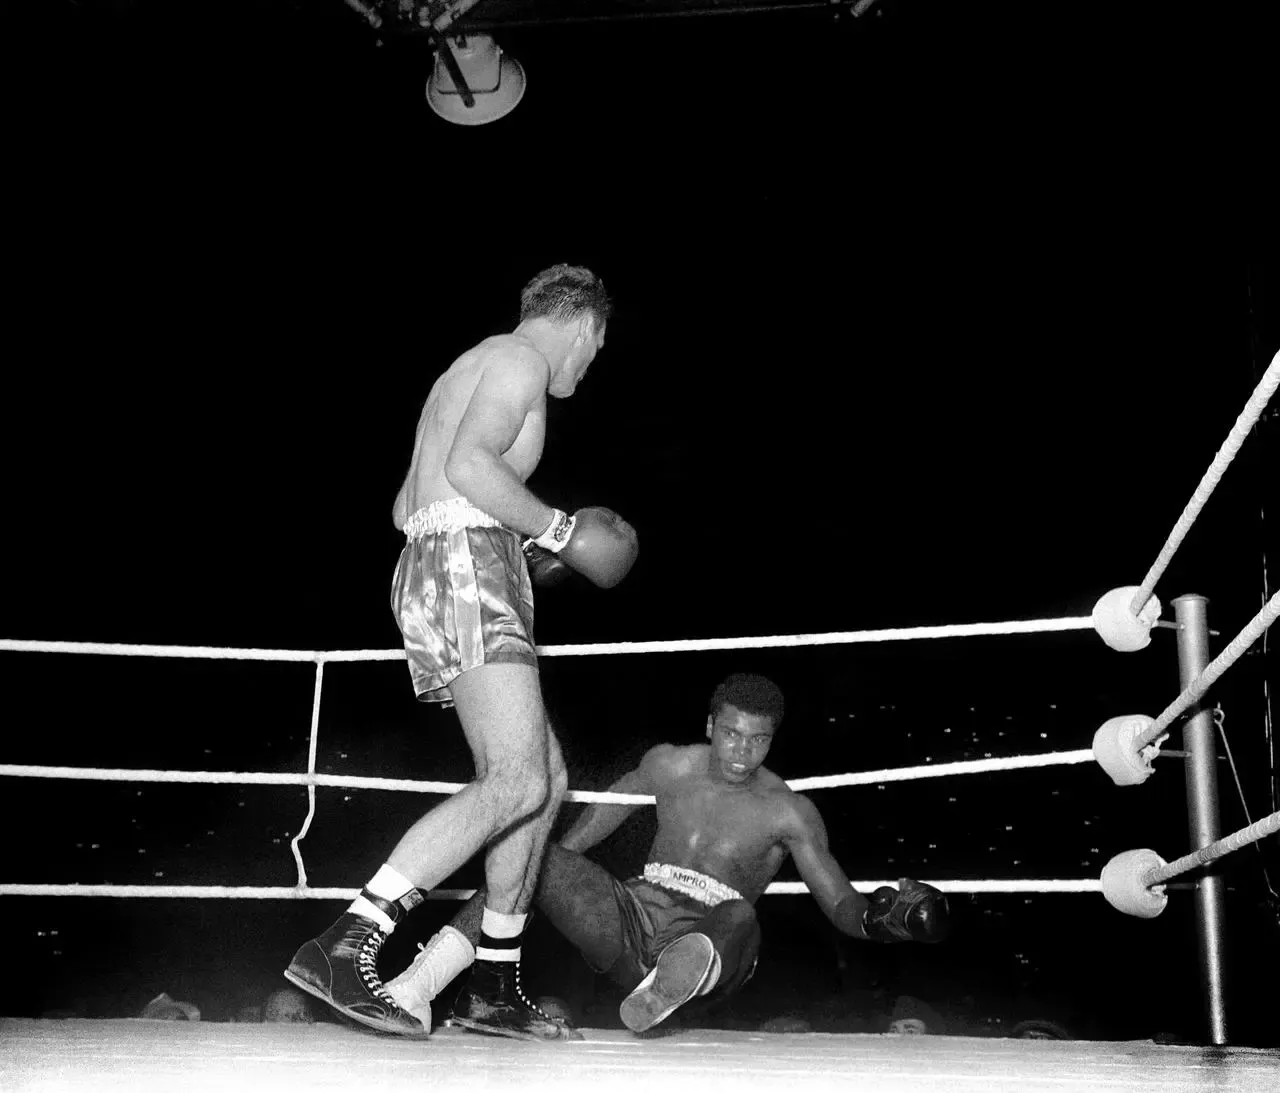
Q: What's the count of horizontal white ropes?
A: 3